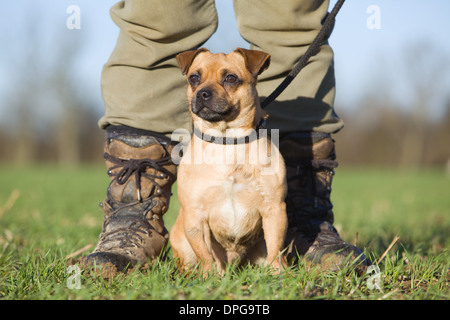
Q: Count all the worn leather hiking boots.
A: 2